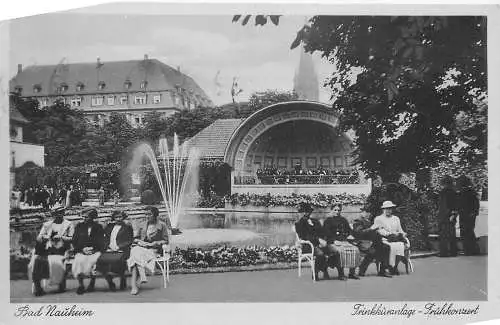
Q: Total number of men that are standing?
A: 2